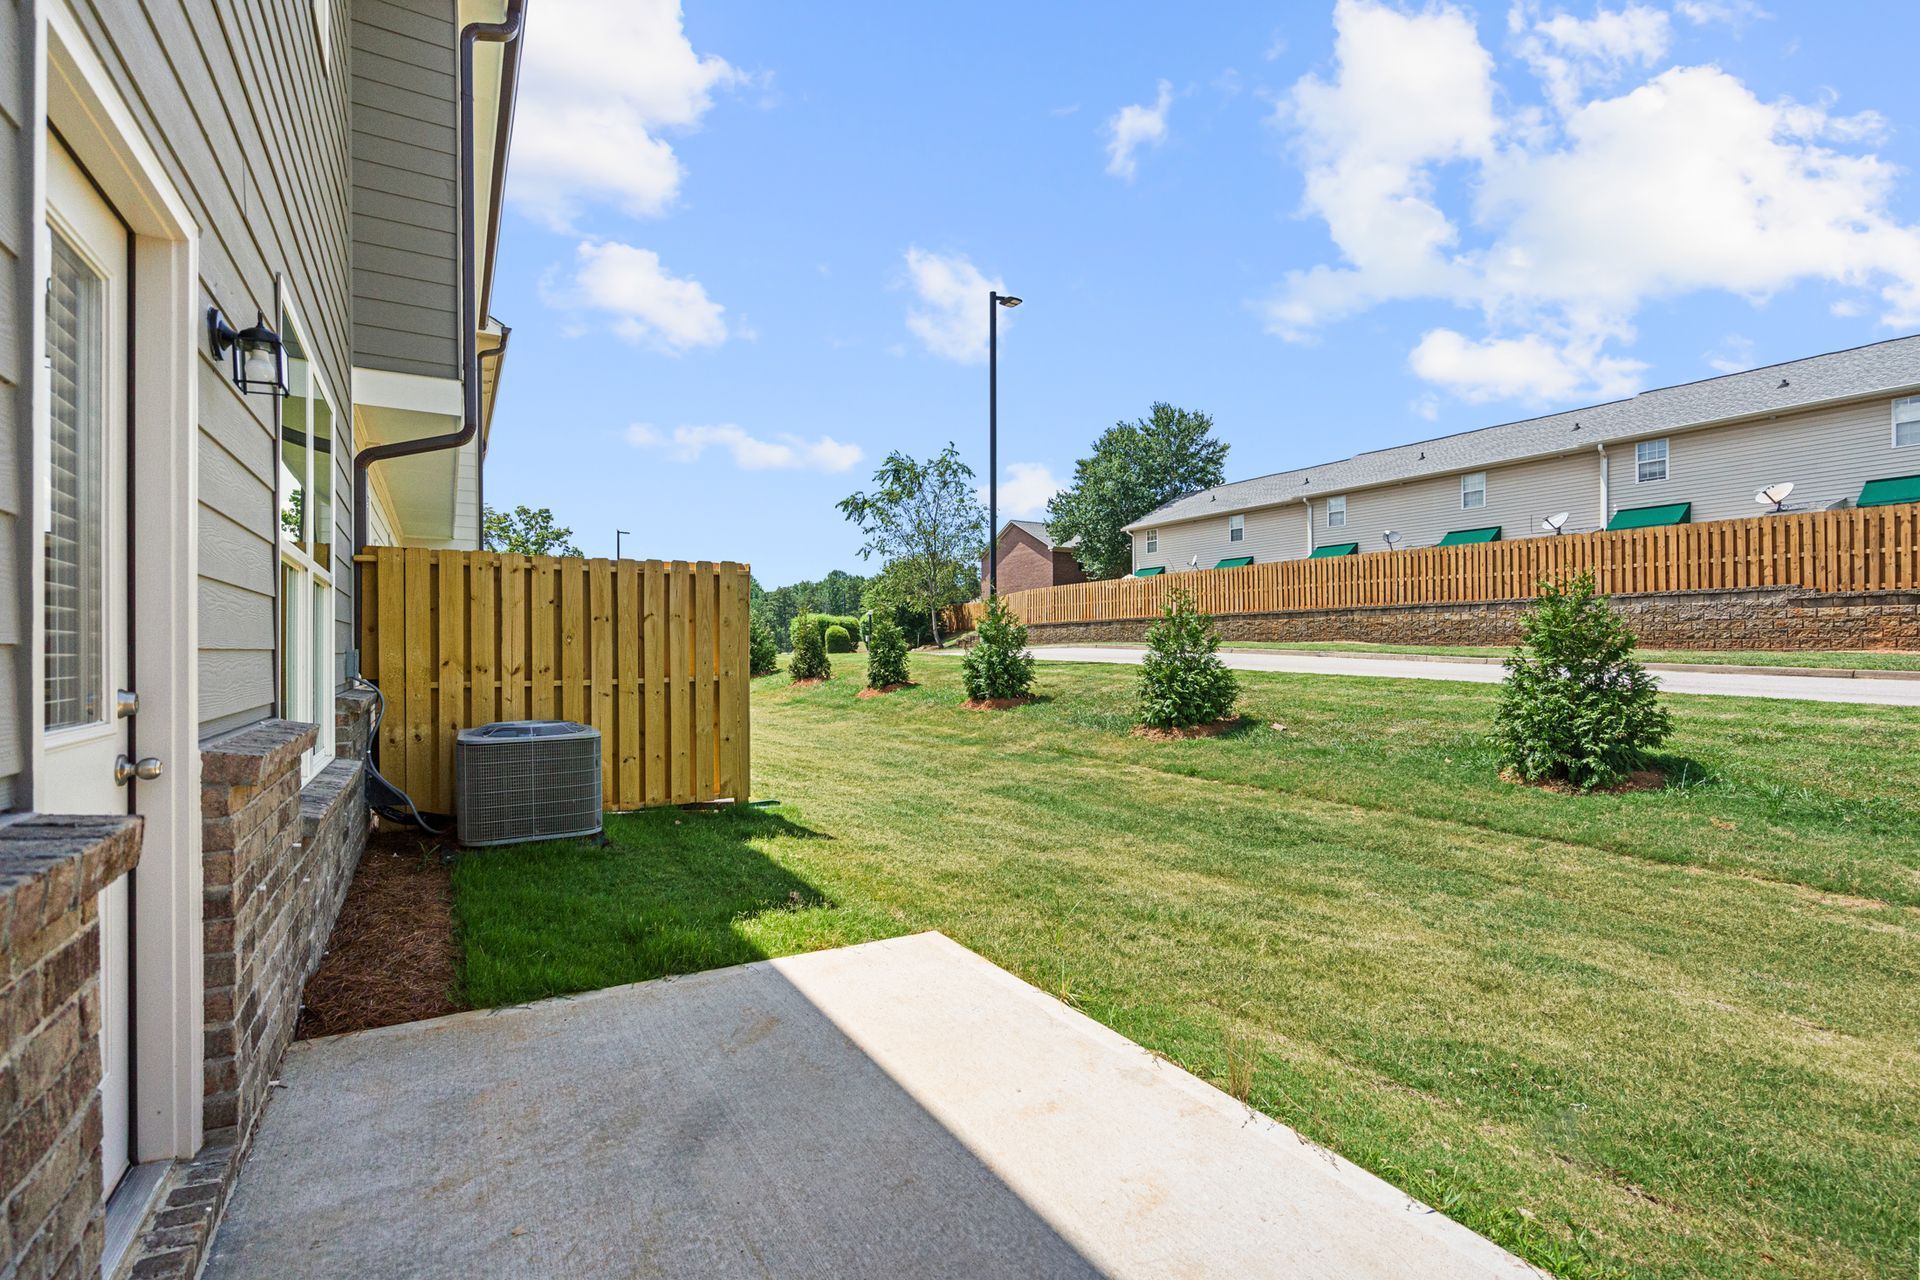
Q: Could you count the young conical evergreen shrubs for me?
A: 6